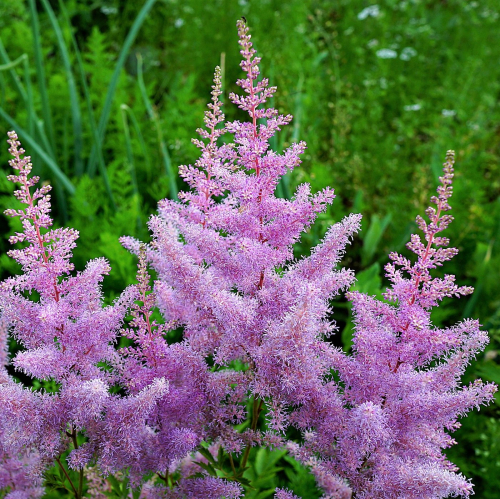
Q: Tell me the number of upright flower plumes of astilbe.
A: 5